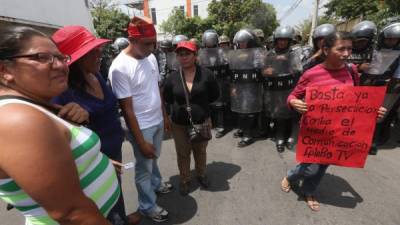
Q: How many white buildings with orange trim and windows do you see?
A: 1